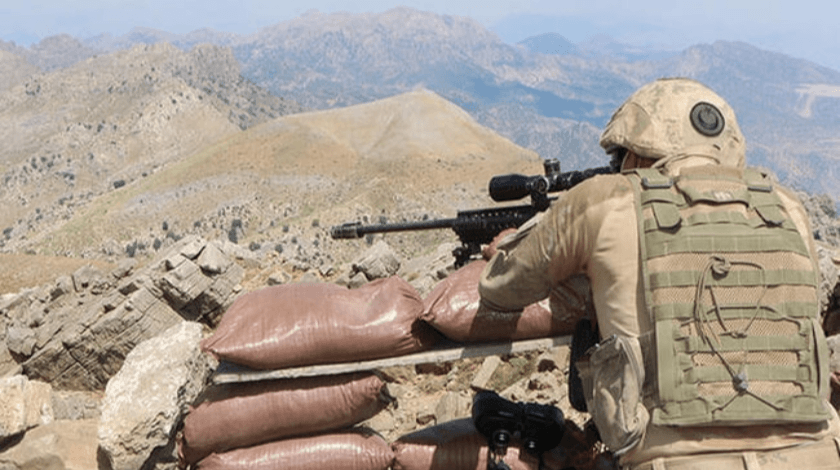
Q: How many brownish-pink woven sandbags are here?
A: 5